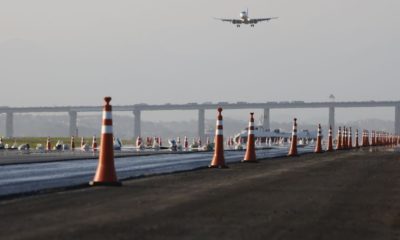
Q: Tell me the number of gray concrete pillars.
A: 7